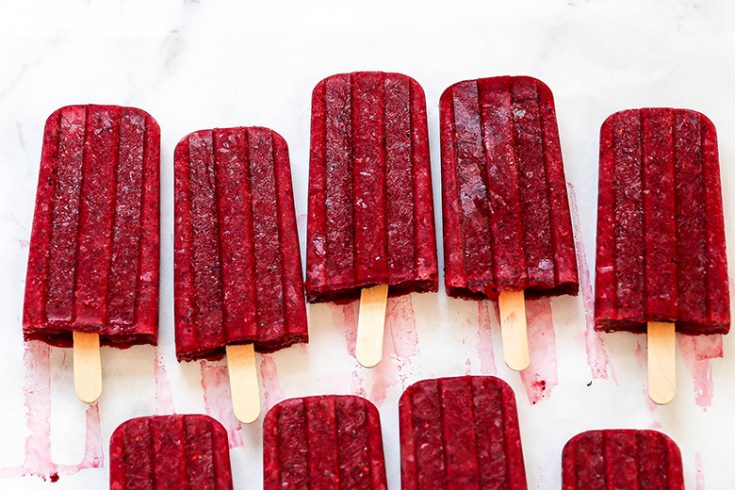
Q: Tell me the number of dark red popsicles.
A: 9